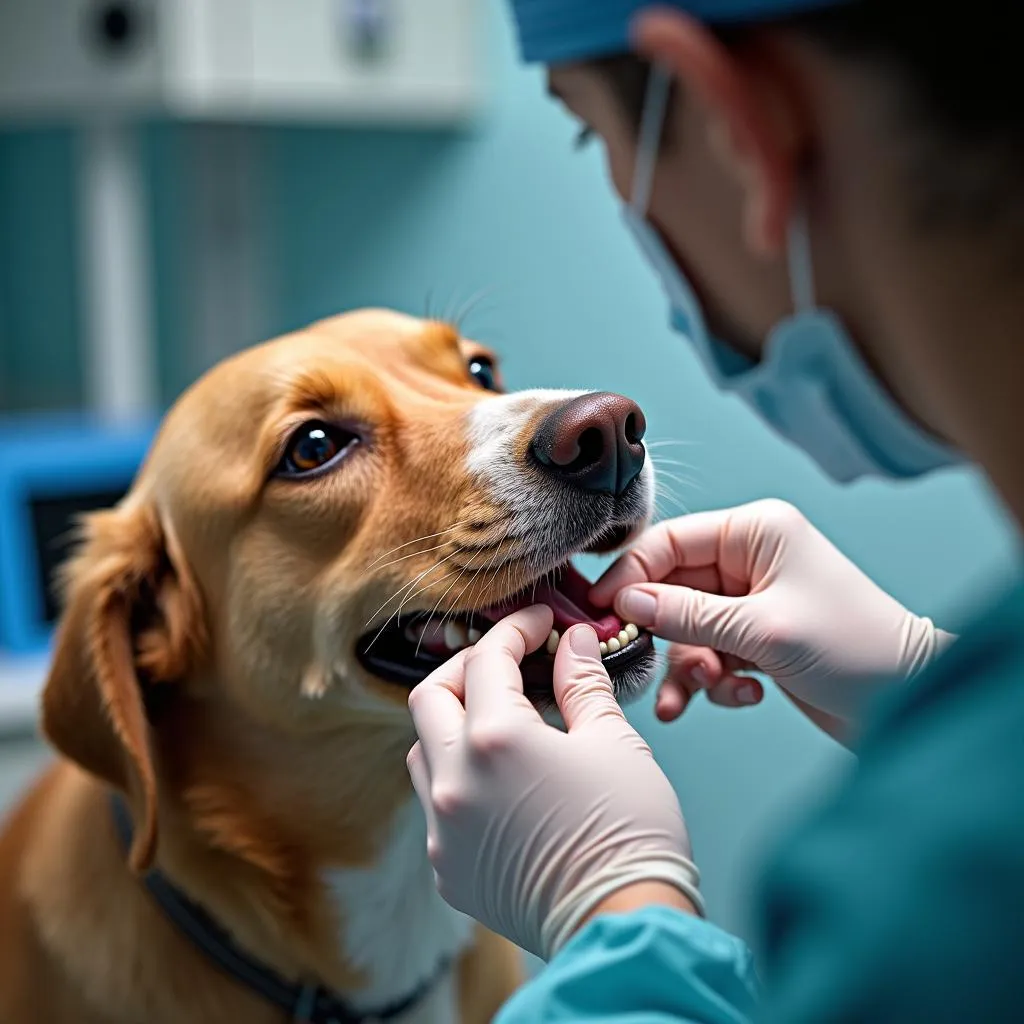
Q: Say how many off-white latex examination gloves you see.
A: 2